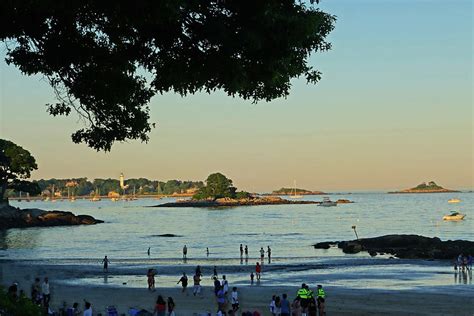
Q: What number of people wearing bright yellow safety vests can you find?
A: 3